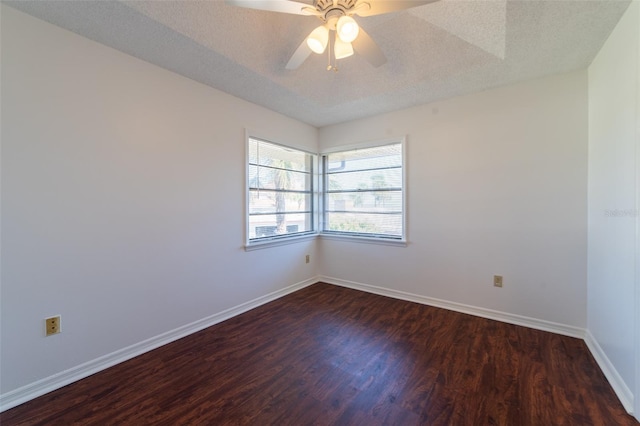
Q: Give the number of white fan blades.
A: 4